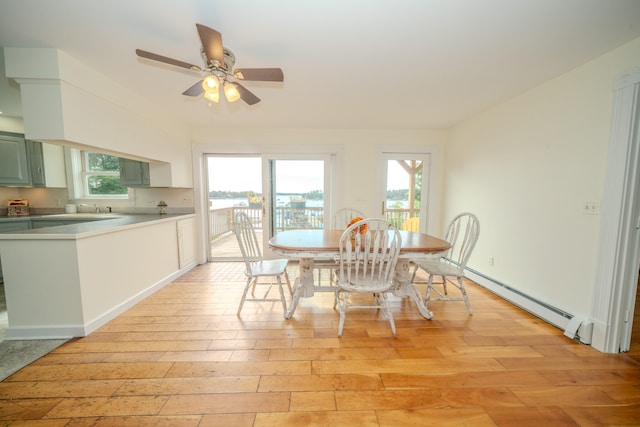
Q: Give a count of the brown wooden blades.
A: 5